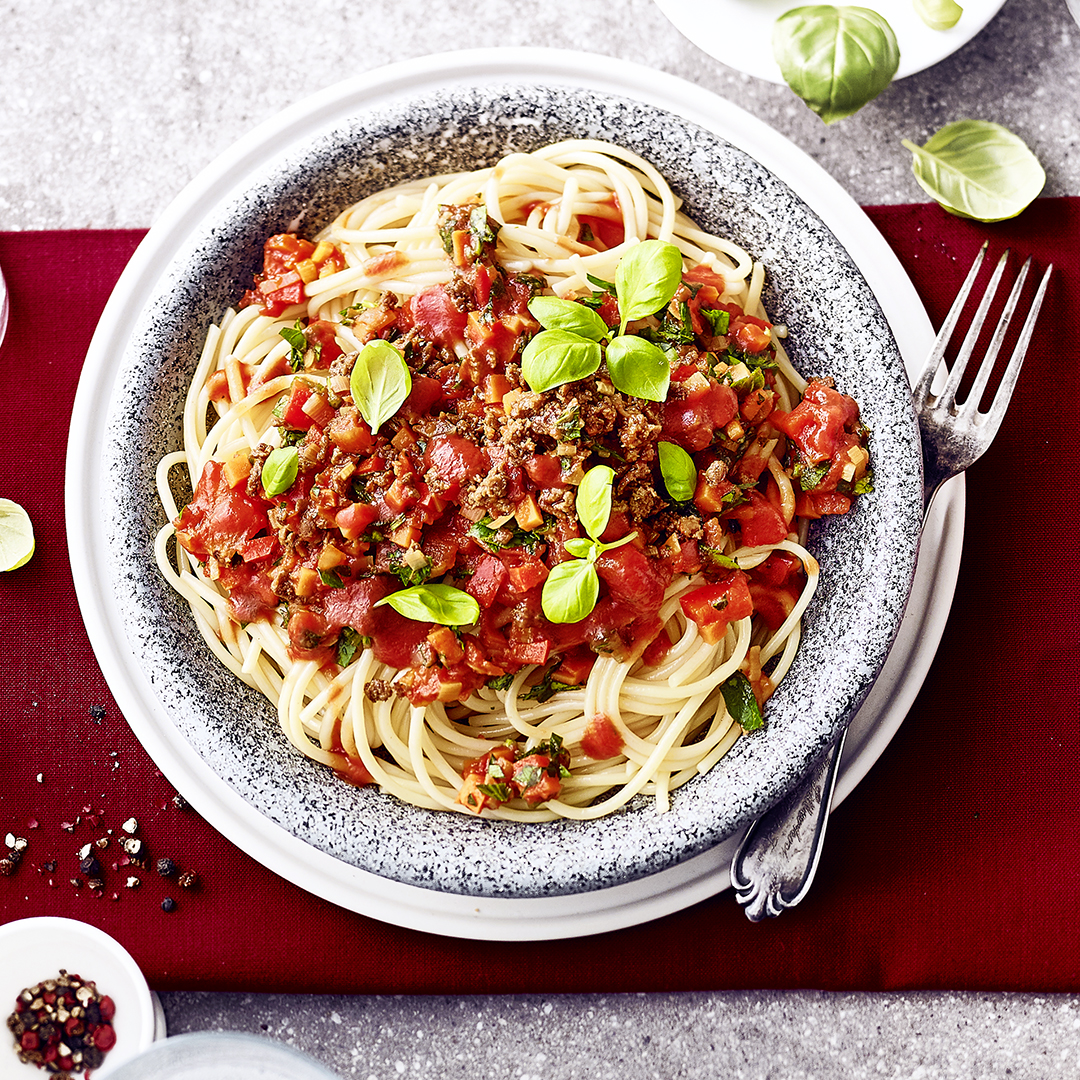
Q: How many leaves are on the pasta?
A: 11